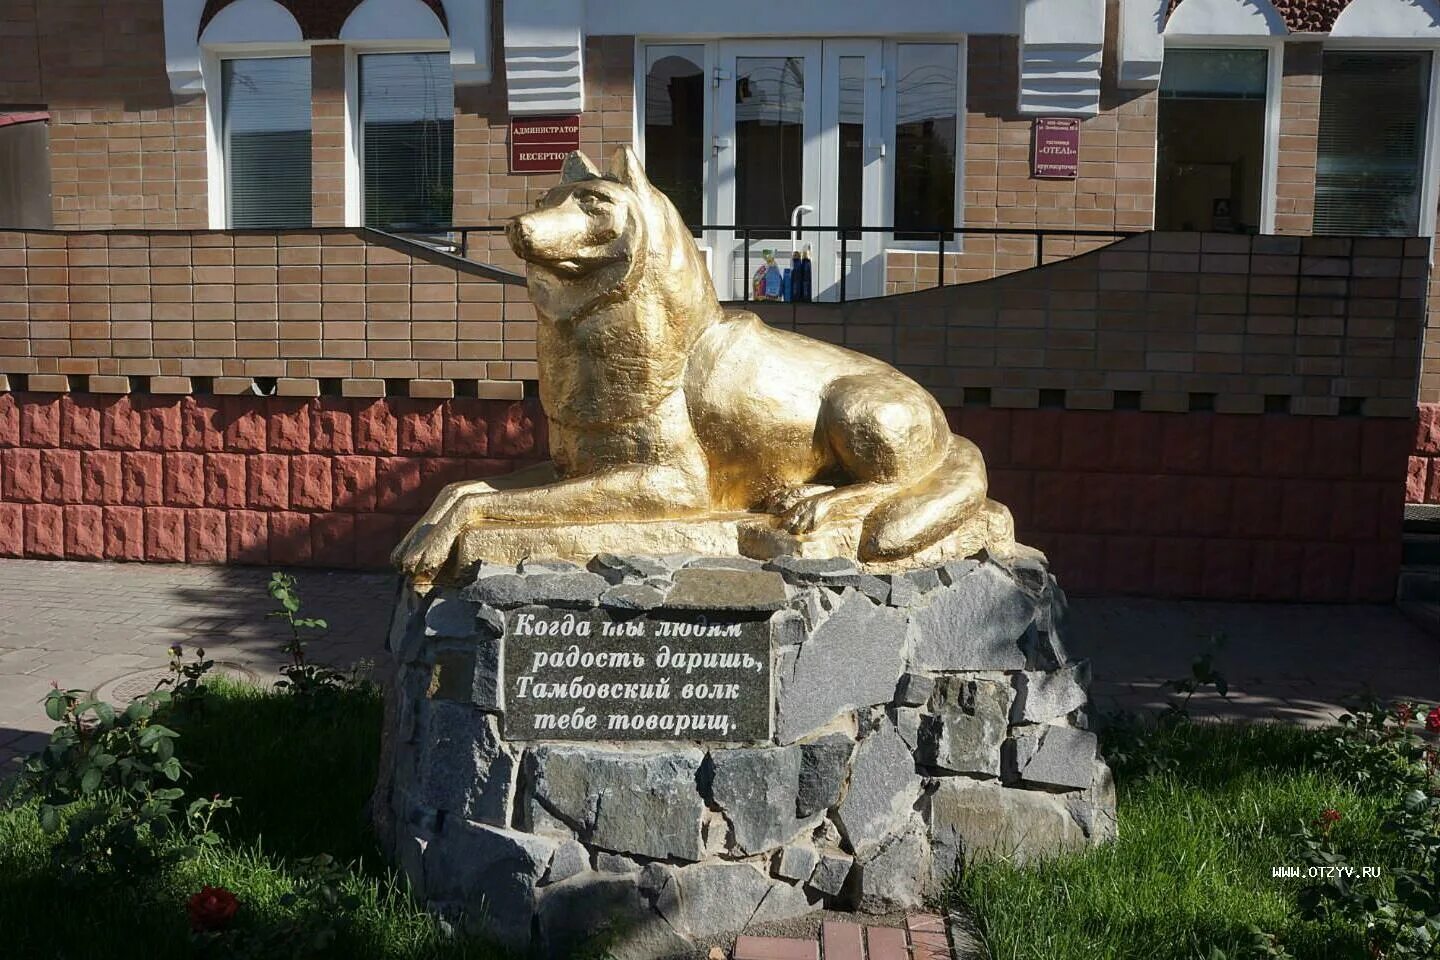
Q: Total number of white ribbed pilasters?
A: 2